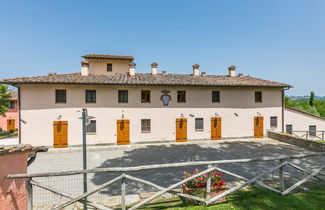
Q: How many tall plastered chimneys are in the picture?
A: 5